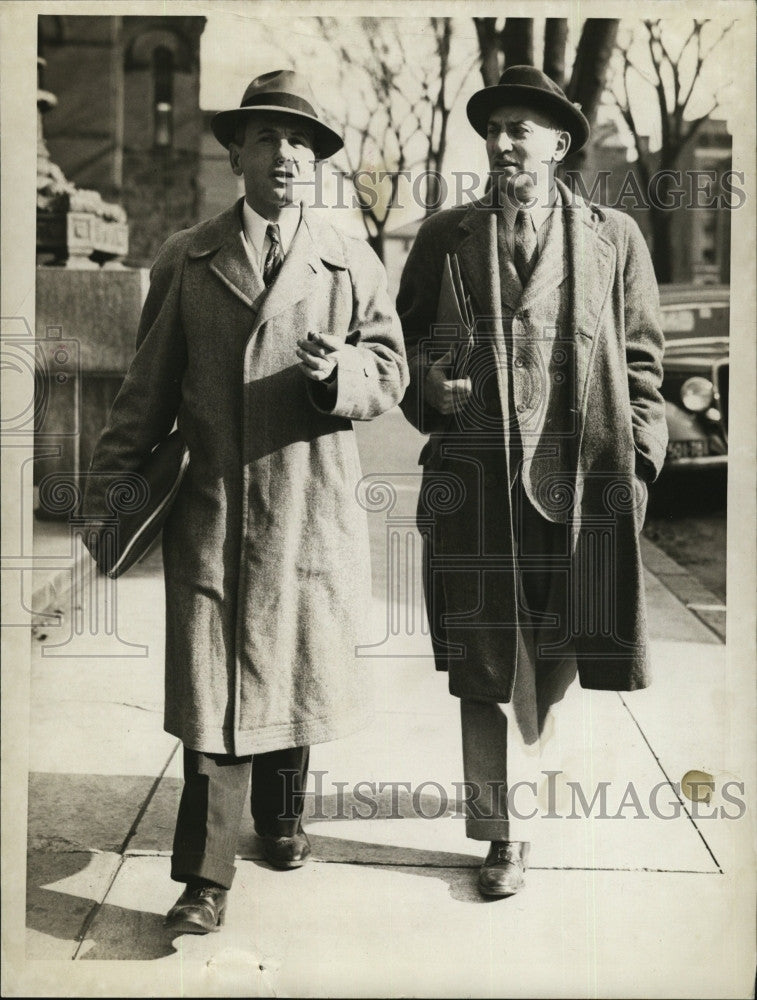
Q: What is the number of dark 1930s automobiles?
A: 1